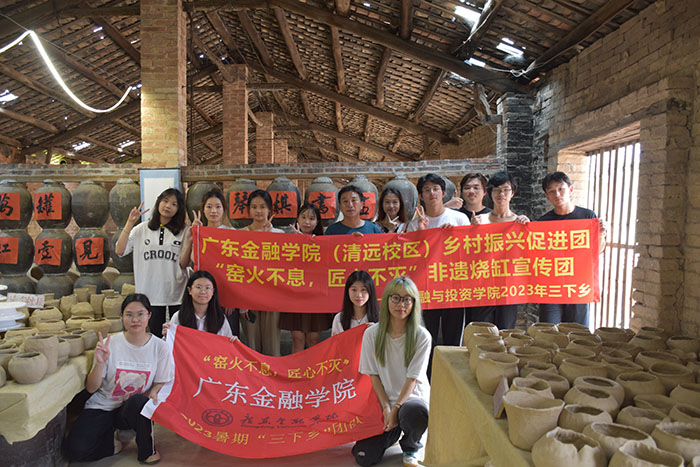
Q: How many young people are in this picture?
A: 13